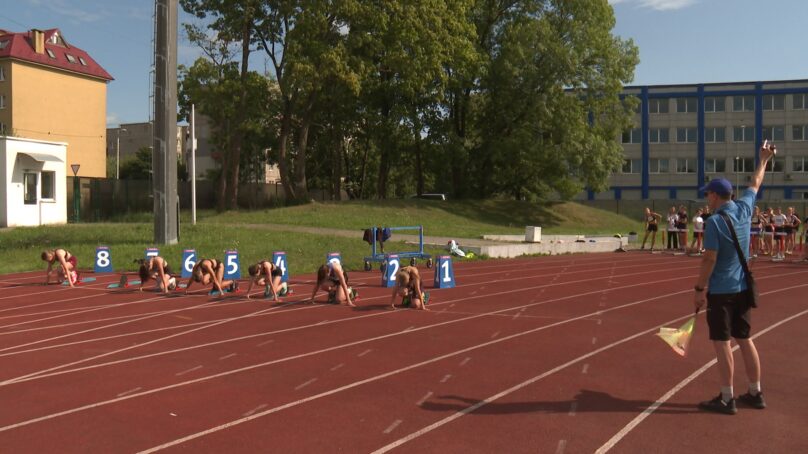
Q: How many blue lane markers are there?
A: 8